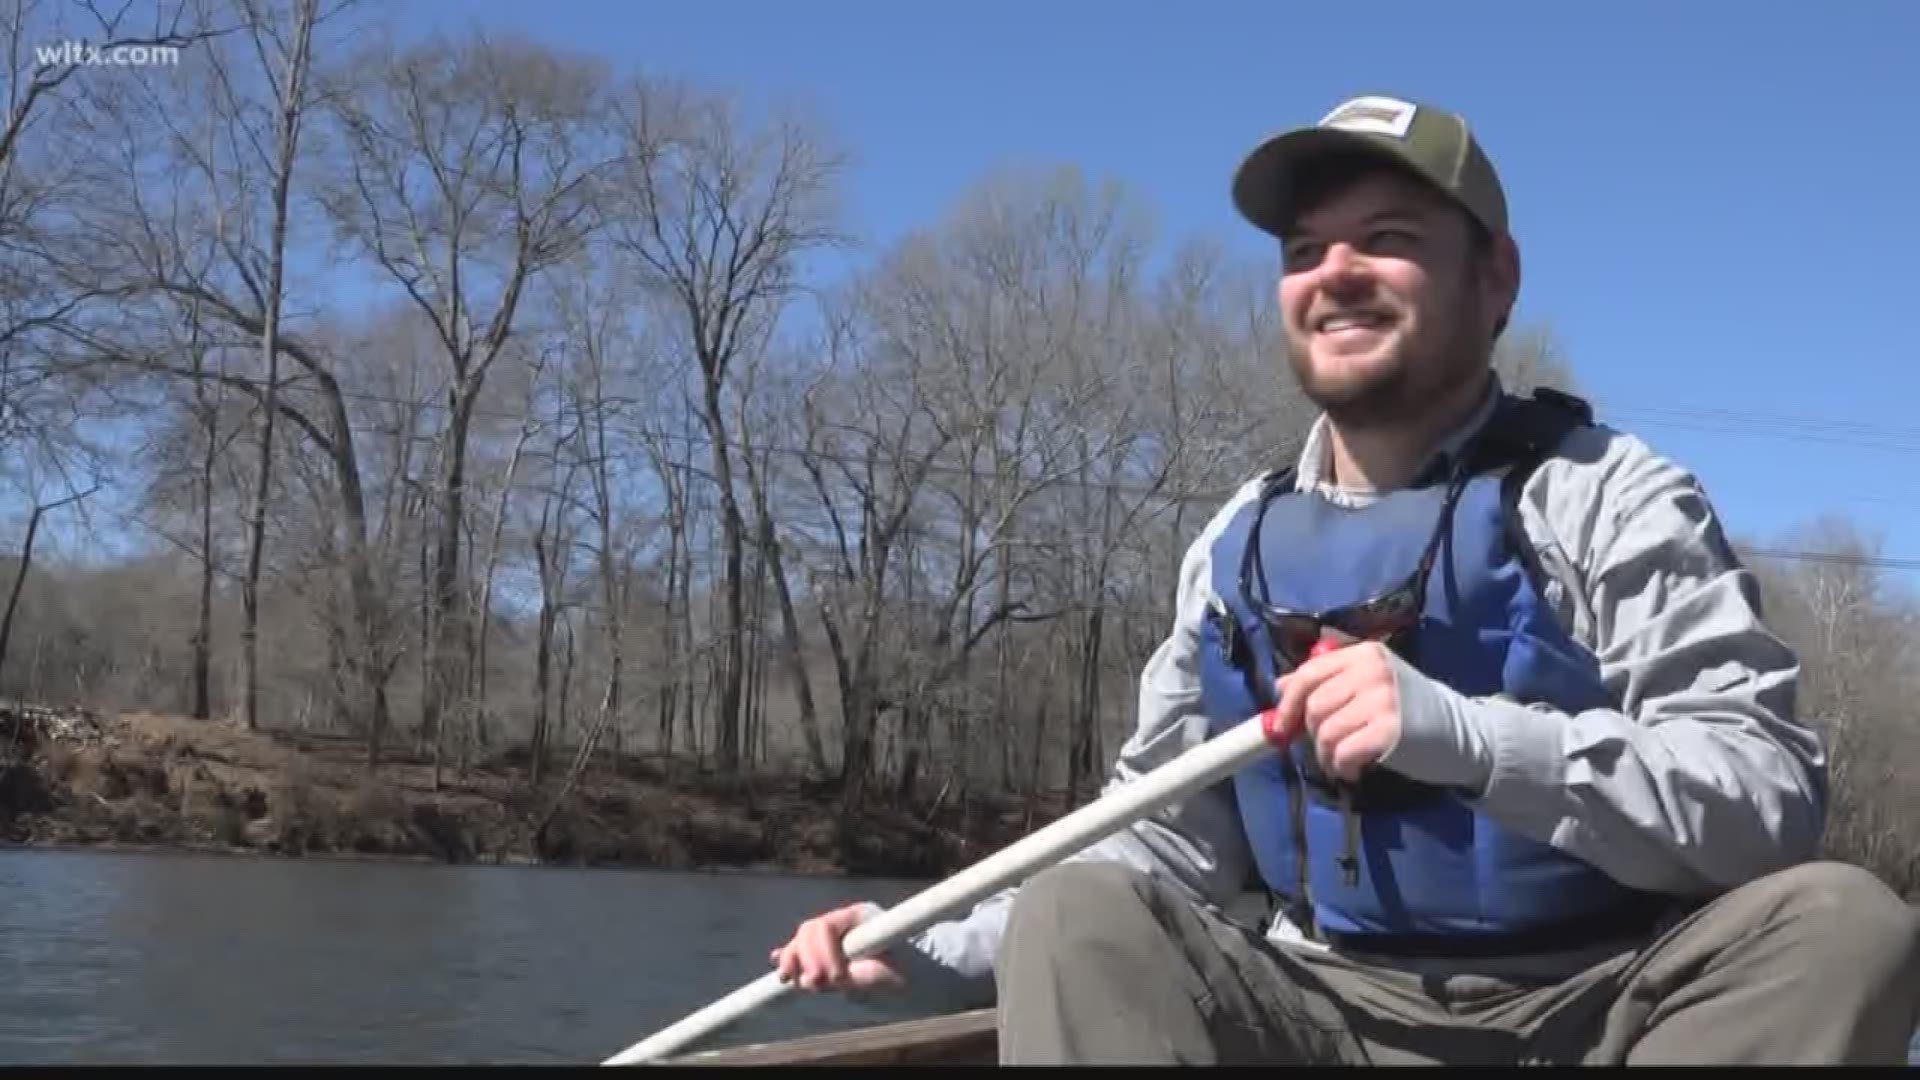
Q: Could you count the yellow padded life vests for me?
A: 0